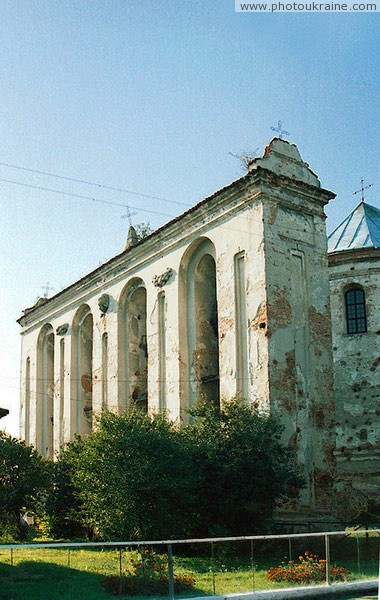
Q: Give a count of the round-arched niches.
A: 4